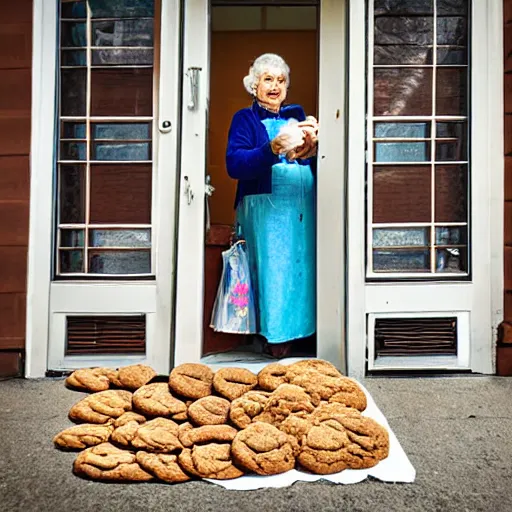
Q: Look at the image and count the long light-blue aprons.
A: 1